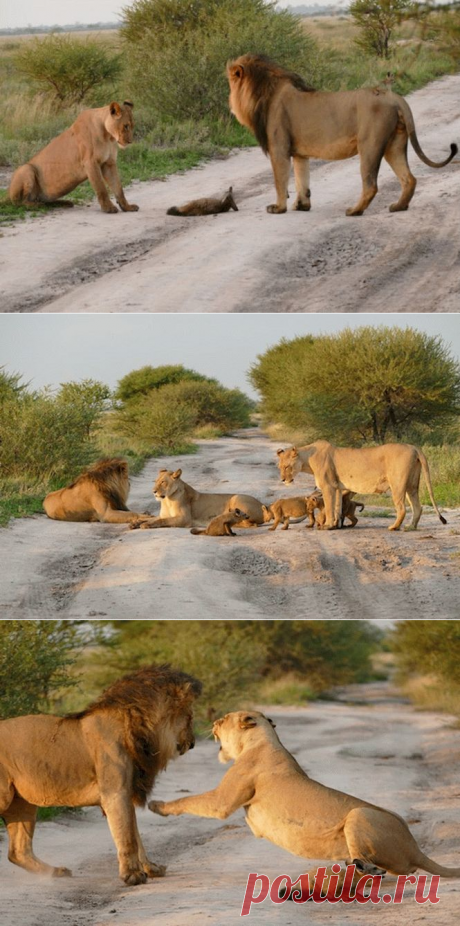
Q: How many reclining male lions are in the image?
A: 1